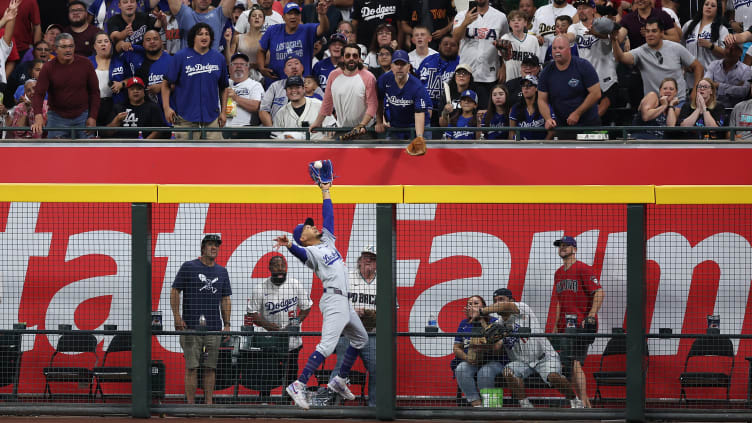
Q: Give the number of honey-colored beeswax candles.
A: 0